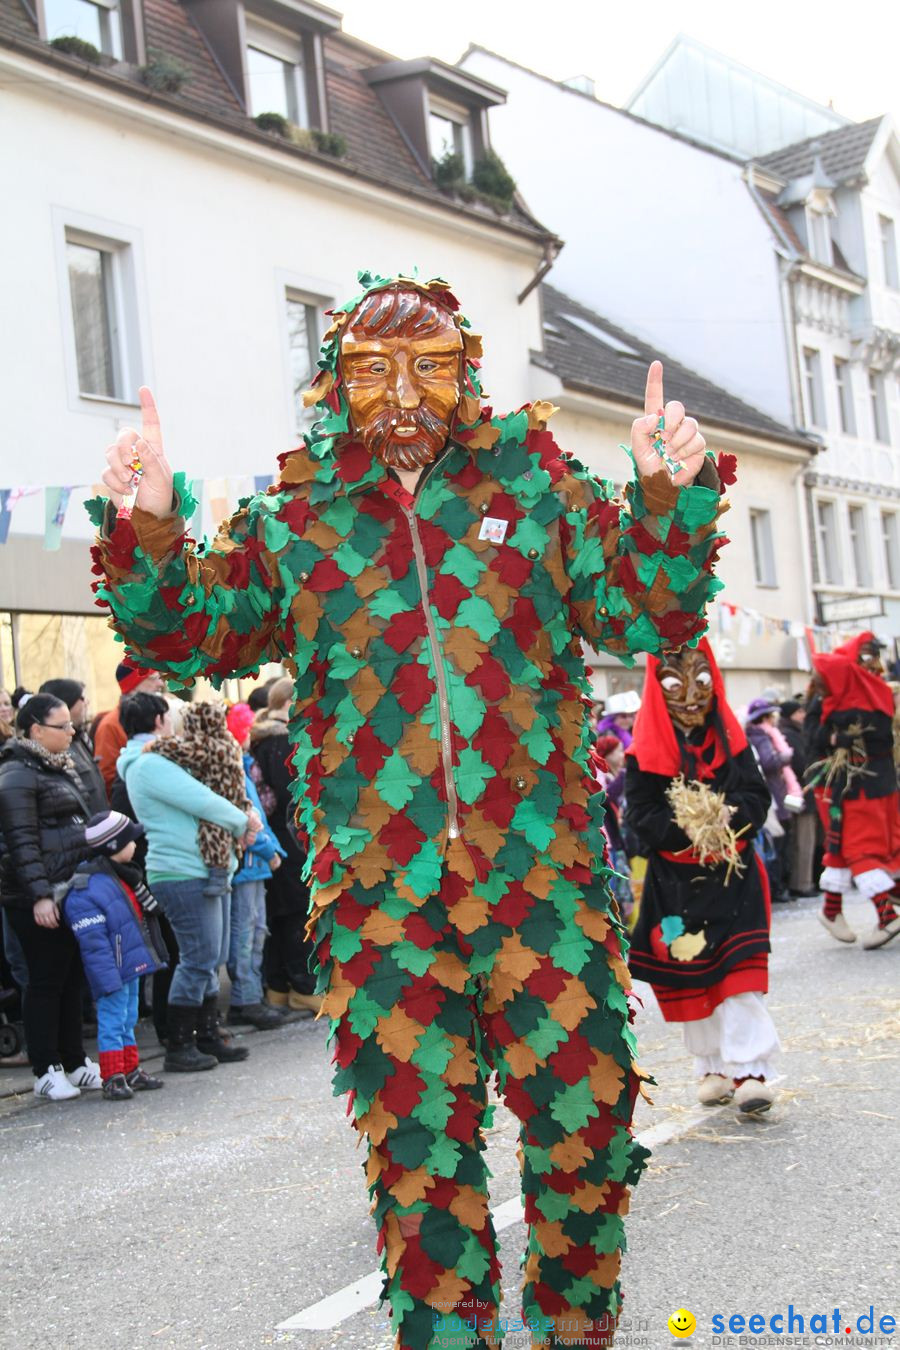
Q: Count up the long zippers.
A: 1